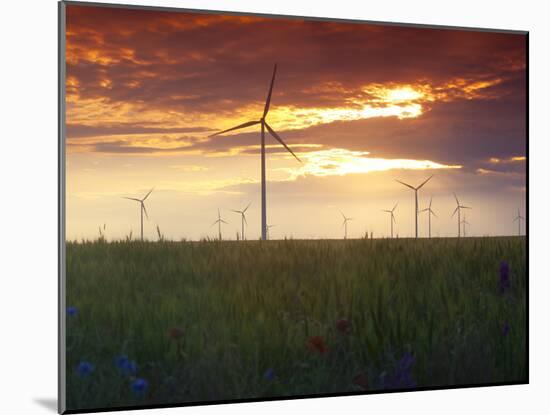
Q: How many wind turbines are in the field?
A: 12